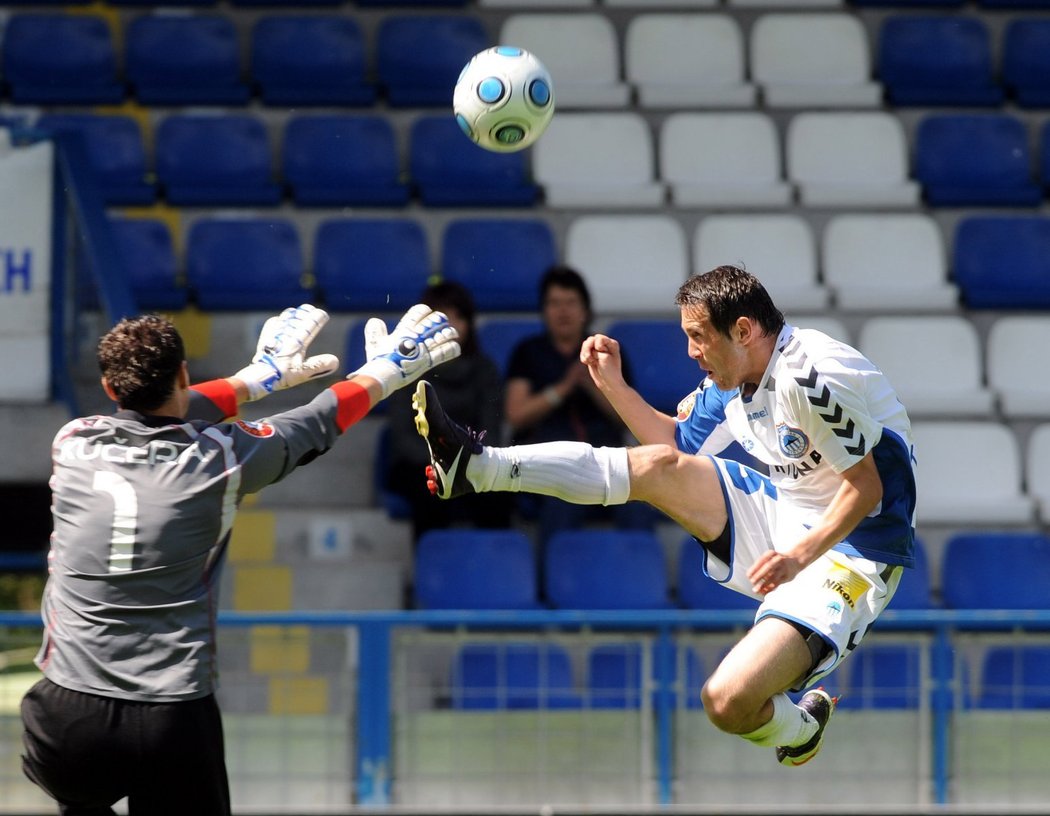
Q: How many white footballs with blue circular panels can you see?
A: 1